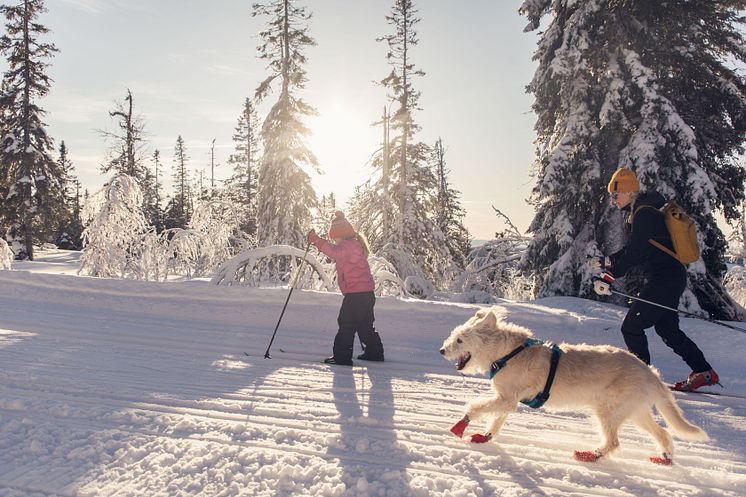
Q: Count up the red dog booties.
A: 4